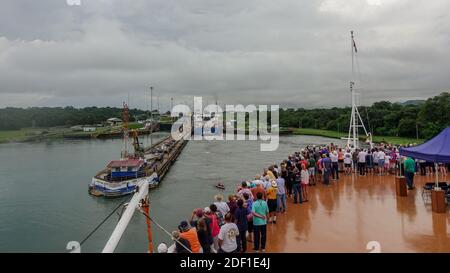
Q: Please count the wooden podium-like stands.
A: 2